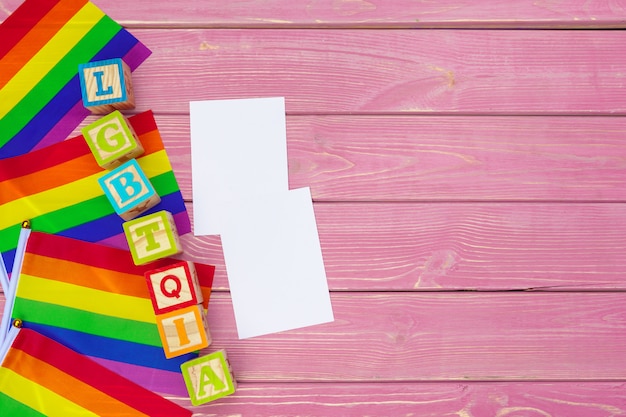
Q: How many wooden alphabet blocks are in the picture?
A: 7